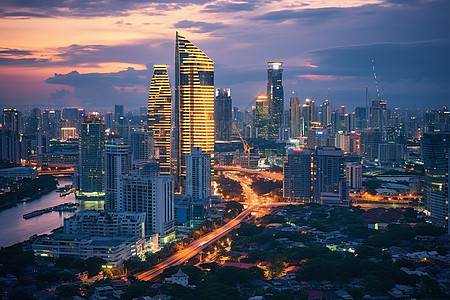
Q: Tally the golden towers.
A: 2